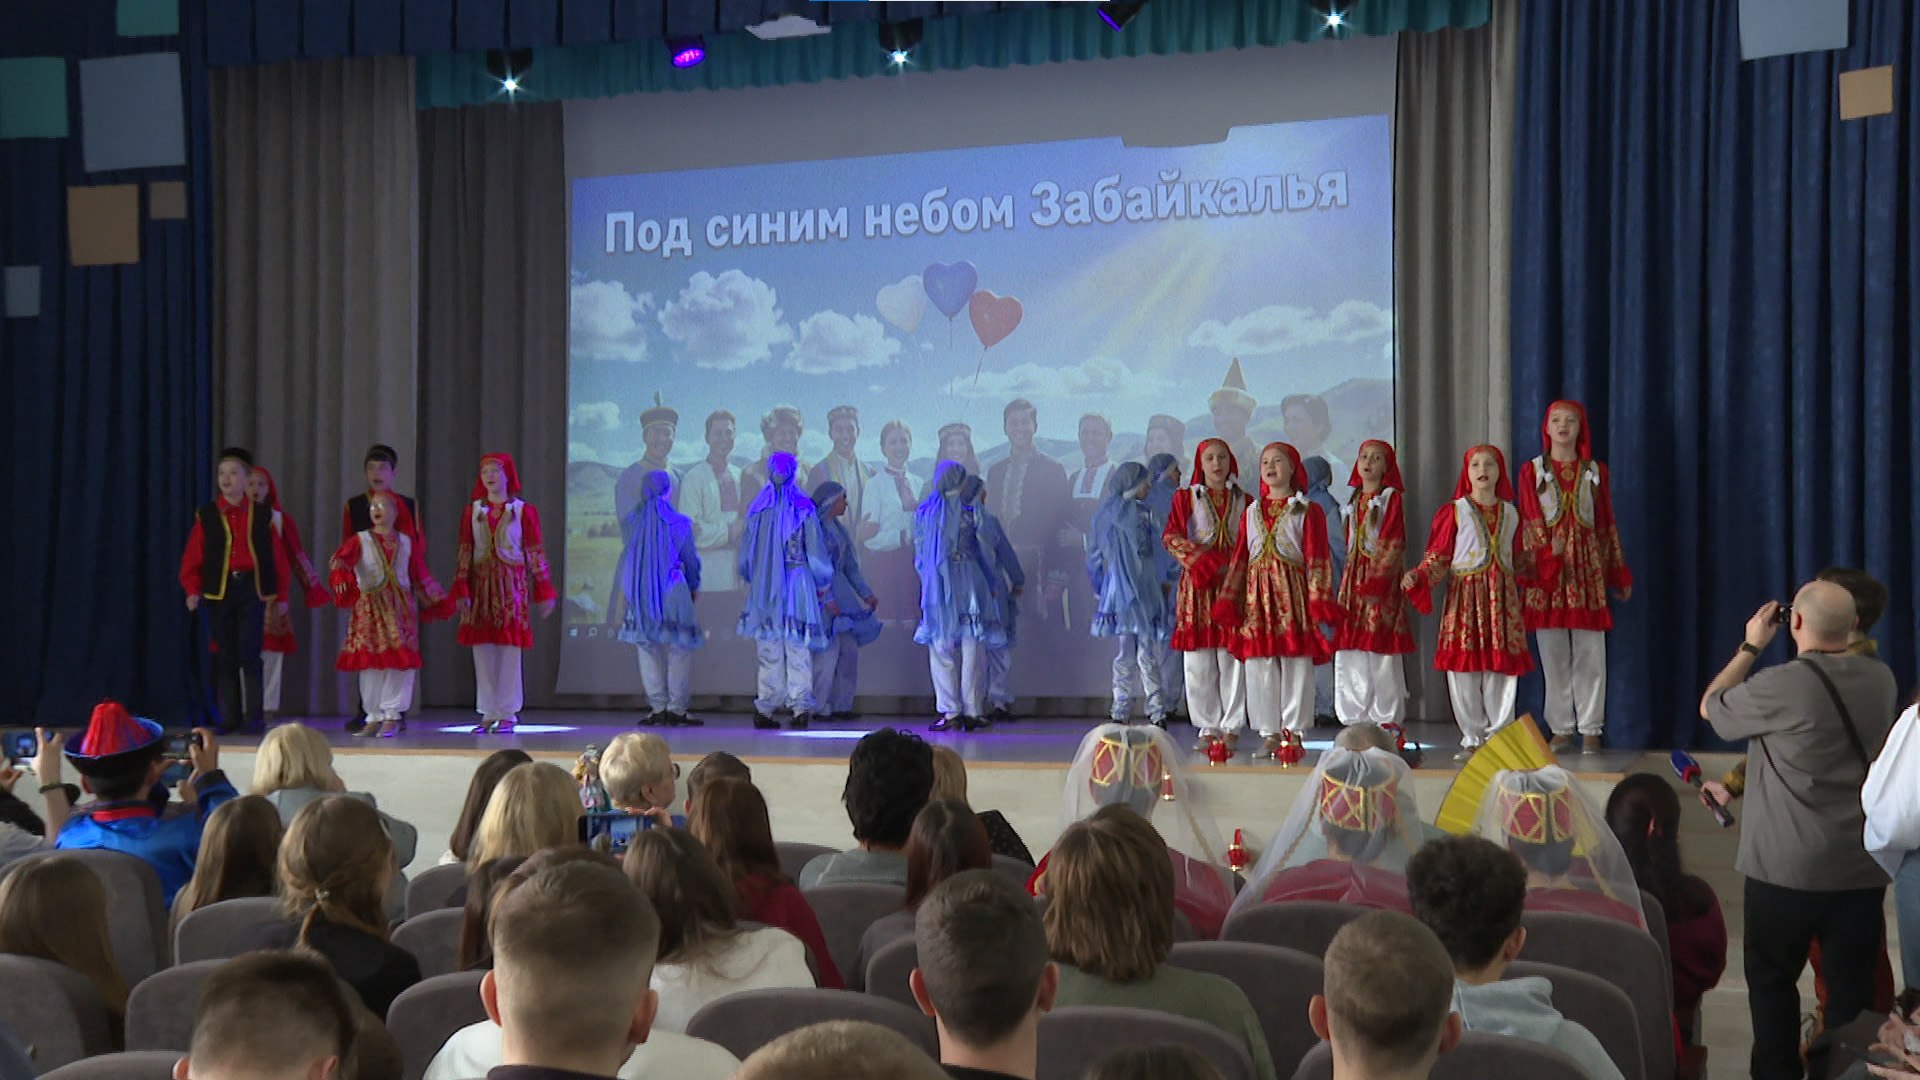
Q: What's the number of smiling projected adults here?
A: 11